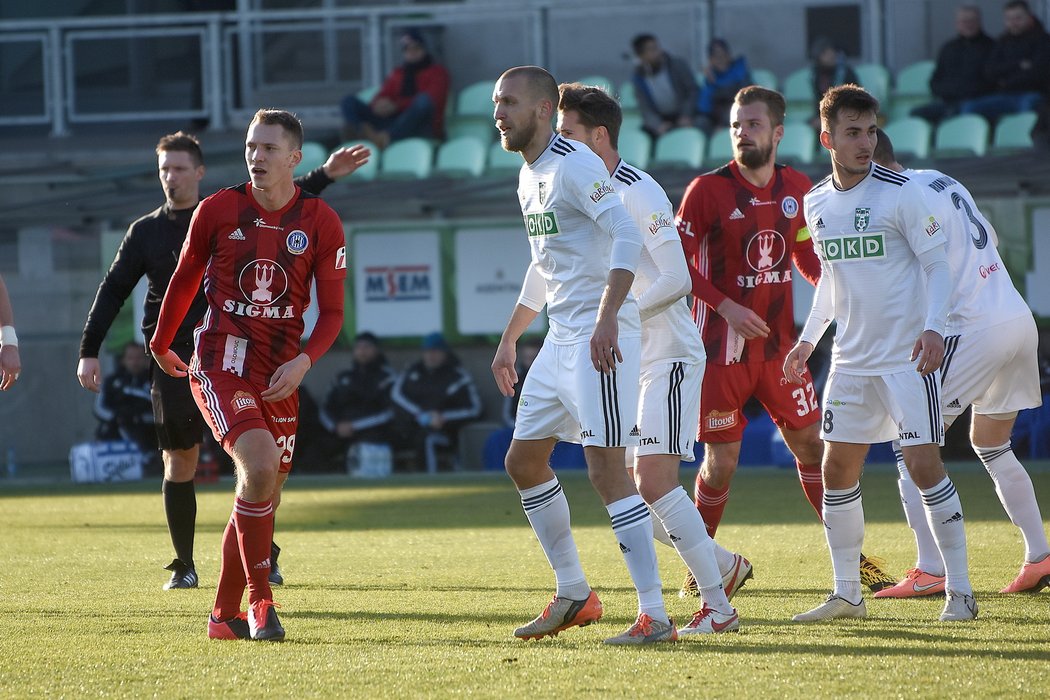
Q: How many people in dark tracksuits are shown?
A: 3